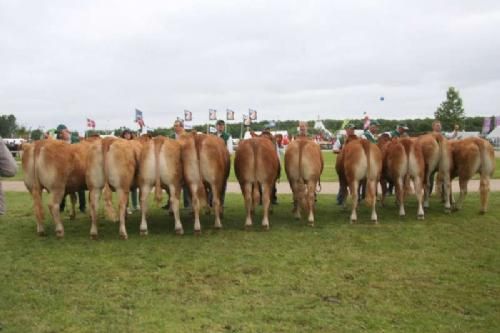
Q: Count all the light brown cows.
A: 10